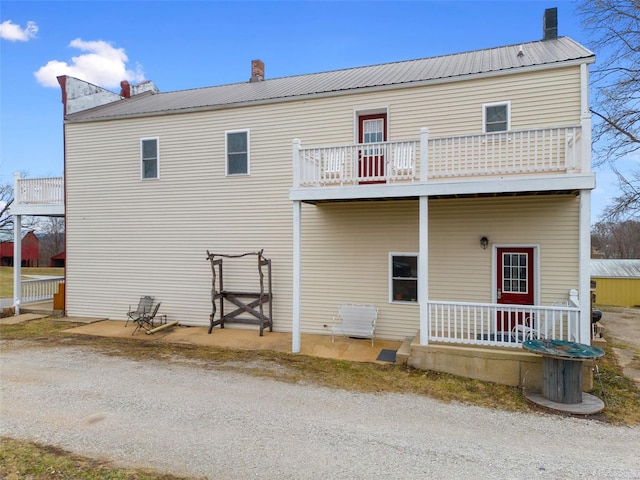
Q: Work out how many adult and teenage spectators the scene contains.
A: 0